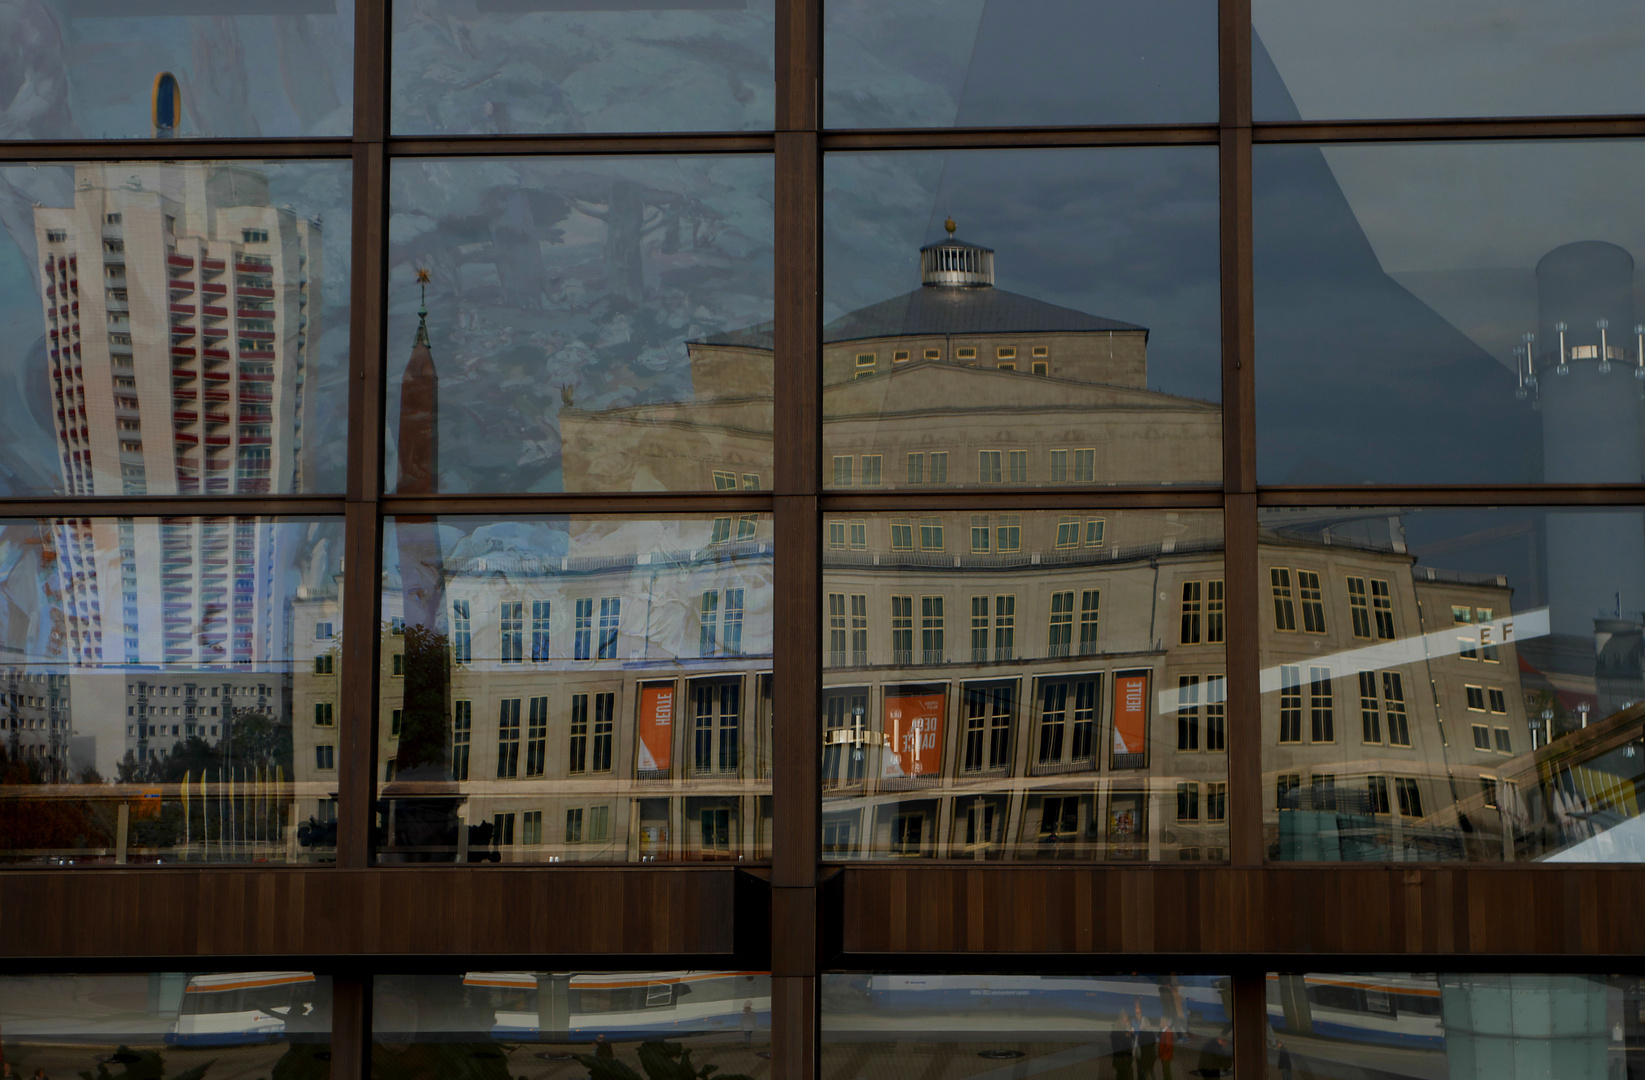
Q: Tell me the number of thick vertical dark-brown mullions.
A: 3